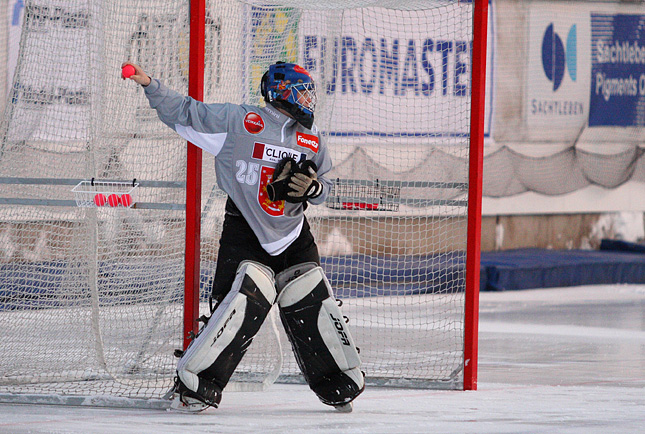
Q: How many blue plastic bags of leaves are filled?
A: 0